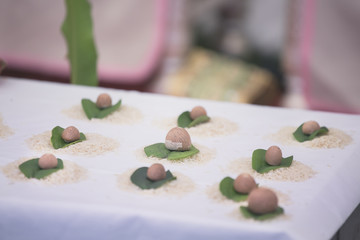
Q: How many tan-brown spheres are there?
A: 10